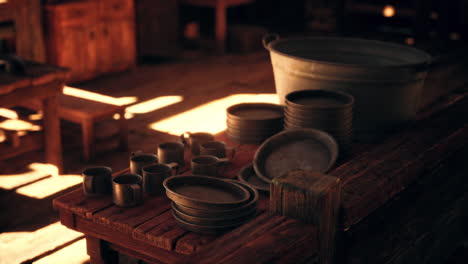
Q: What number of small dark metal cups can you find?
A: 8